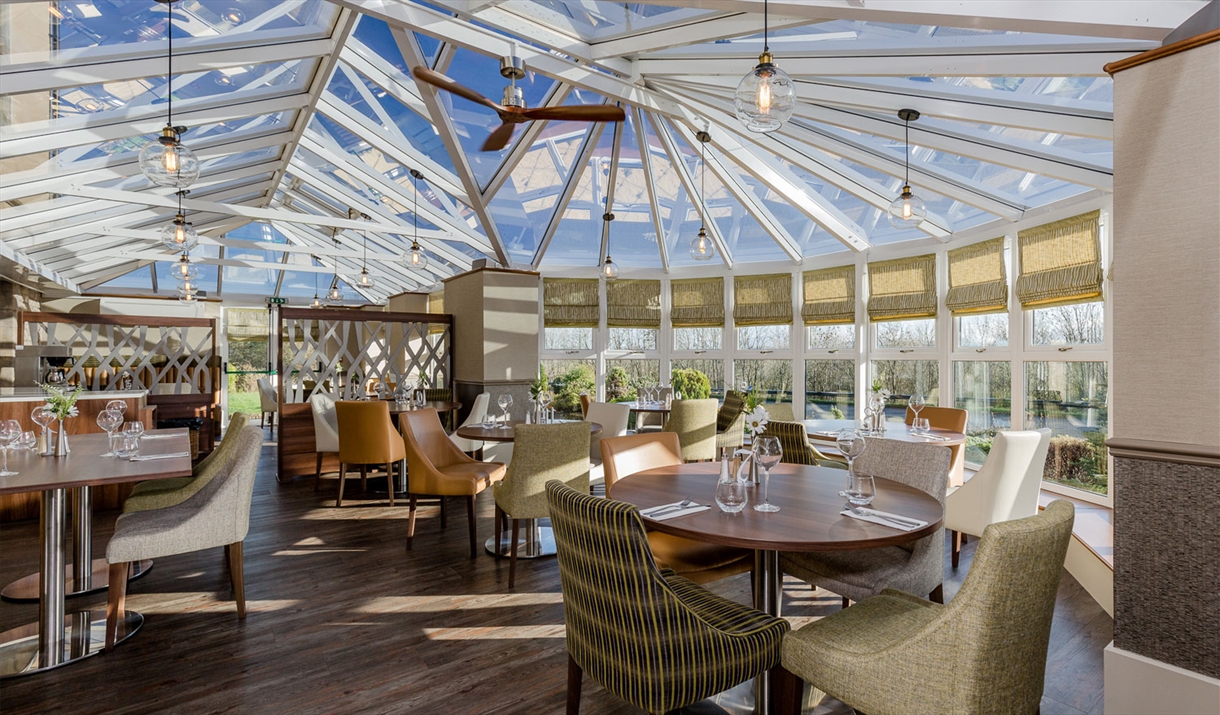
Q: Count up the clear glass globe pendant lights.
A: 13